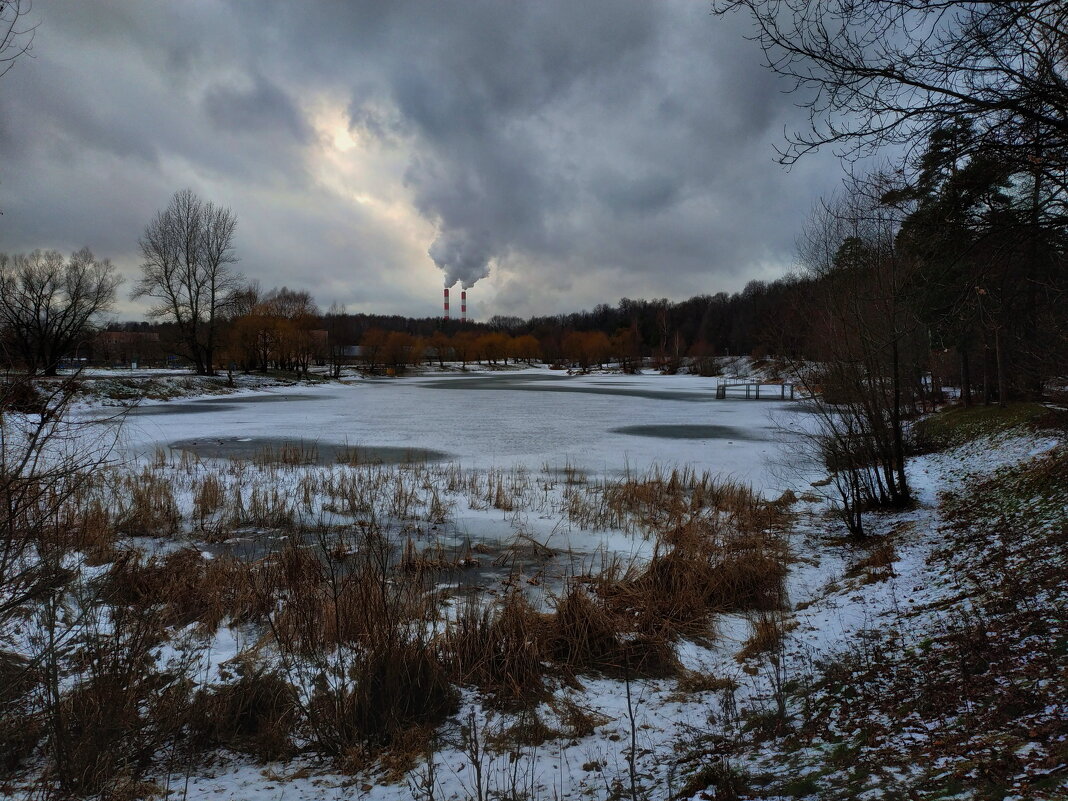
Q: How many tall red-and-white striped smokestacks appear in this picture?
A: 2